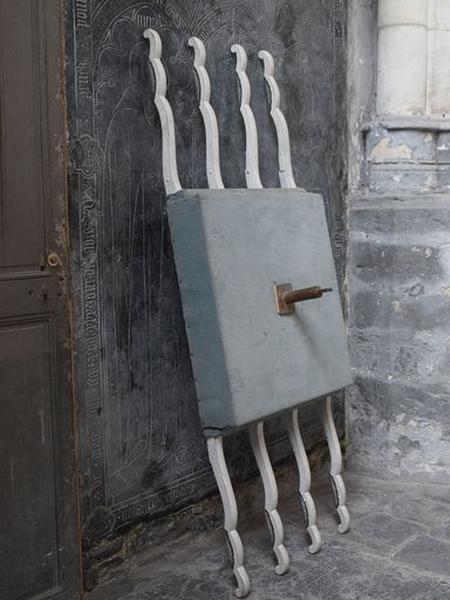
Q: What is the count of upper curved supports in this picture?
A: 4